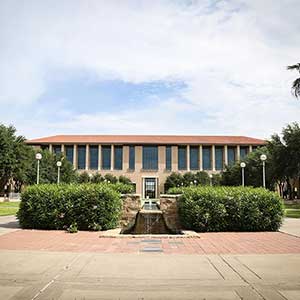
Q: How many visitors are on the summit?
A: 0